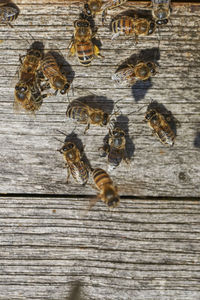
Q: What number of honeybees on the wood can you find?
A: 14